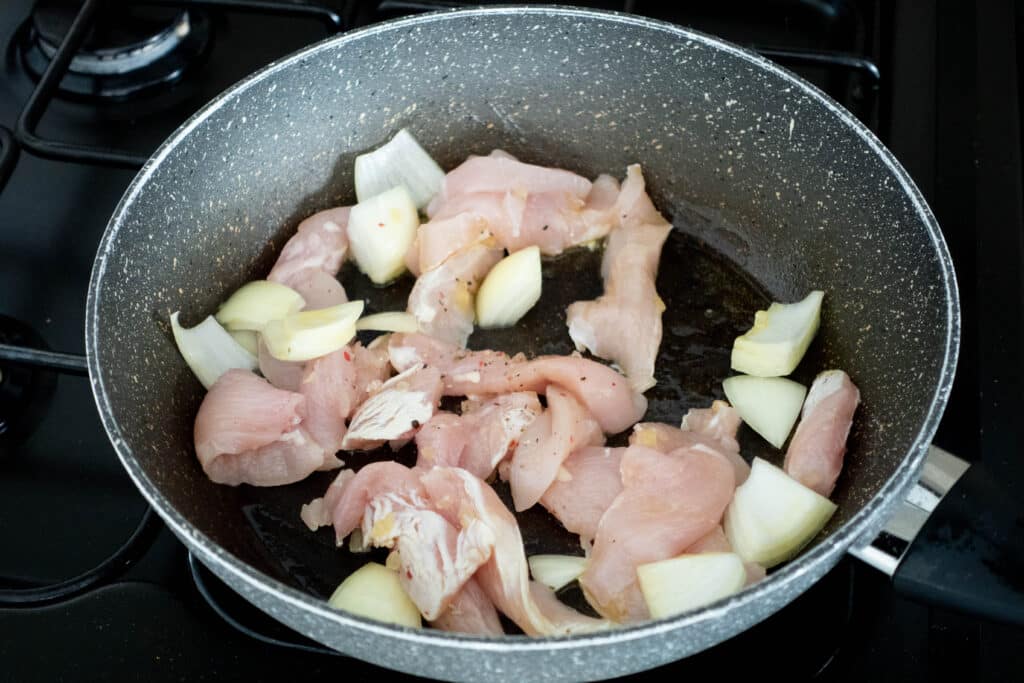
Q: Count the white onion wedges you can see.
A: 13